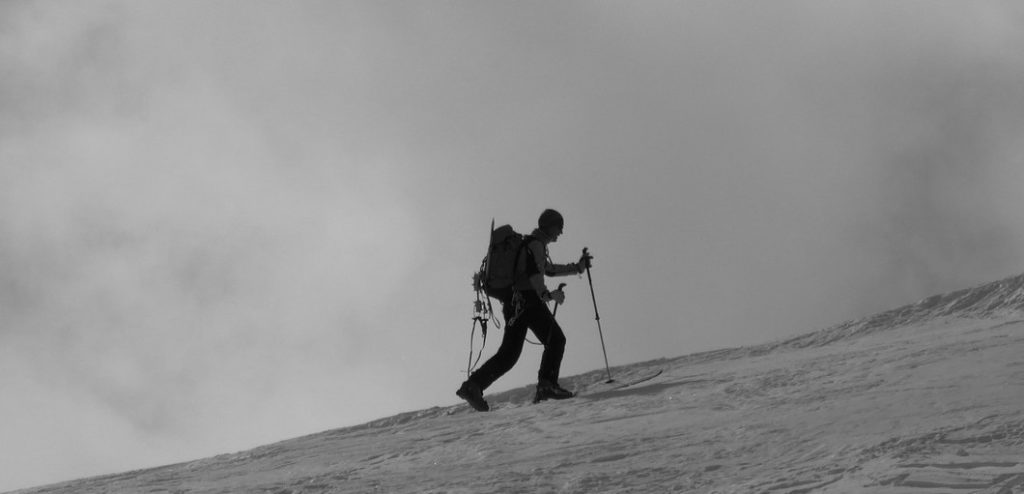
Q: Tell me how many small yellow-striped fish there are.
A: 0